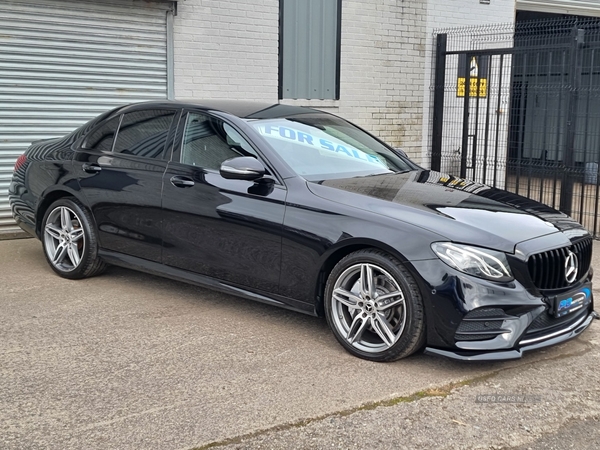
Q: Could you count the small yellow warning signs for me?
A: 1